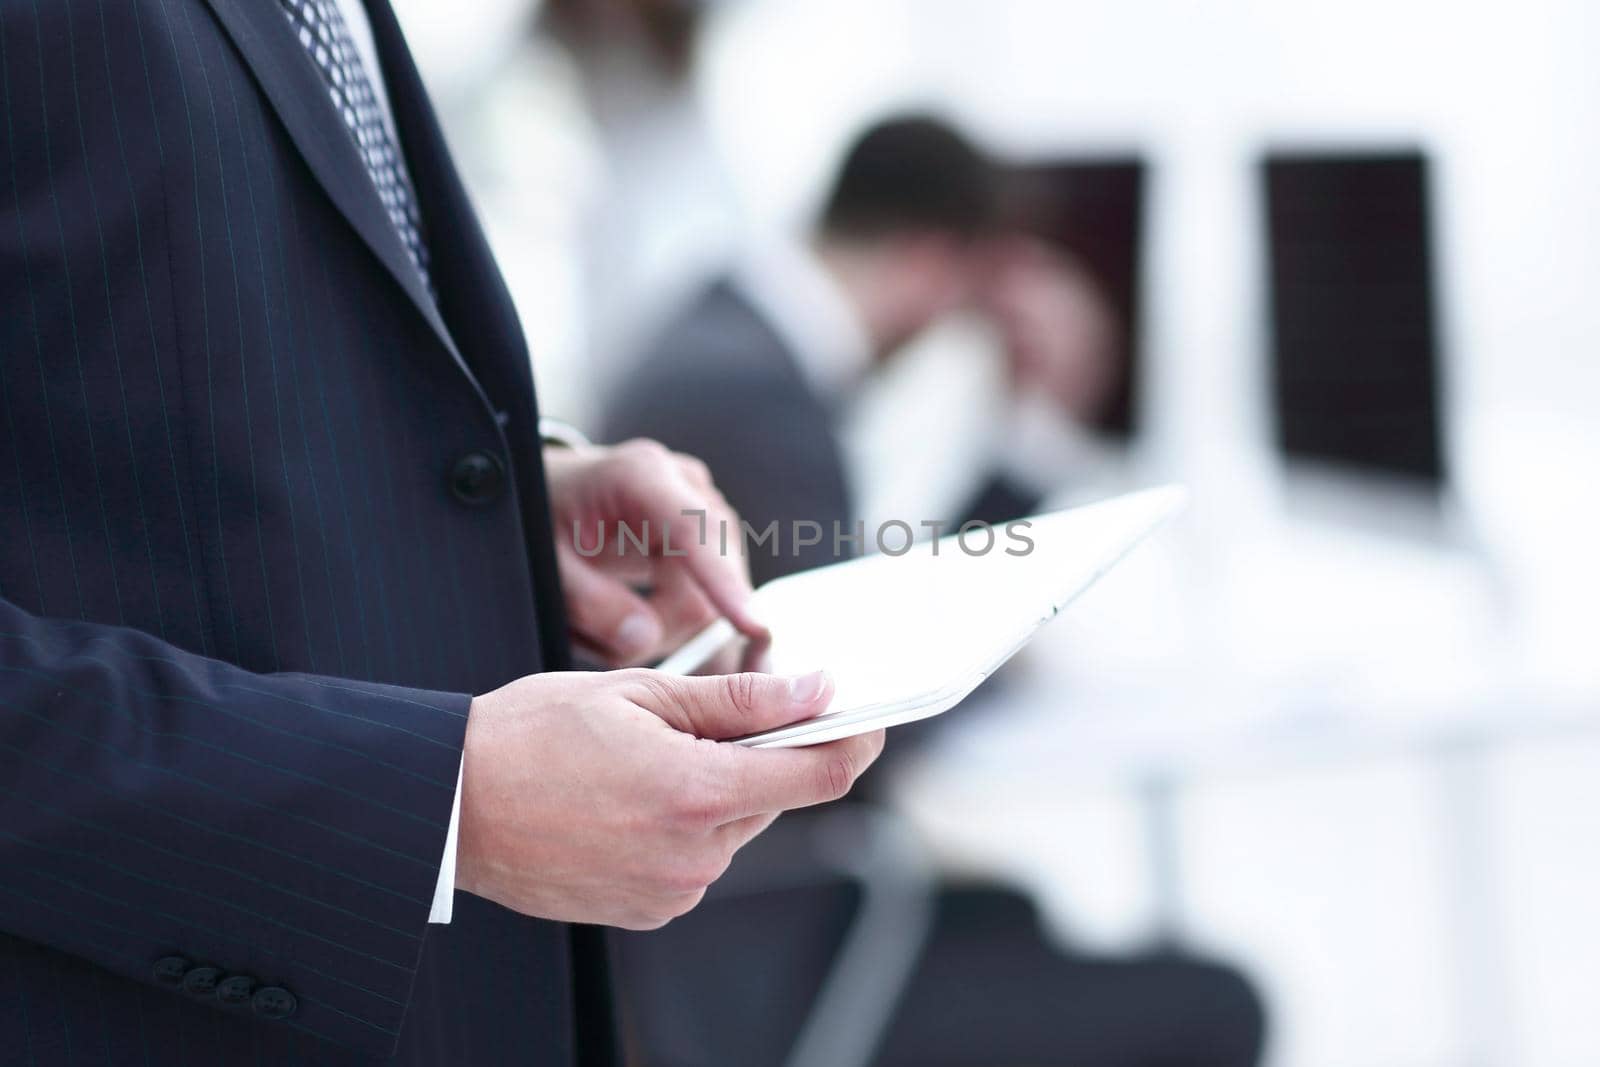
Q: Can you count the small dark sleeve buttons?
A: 4